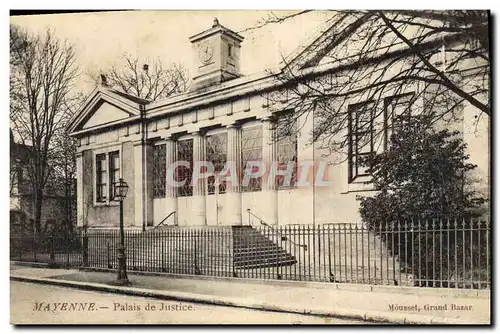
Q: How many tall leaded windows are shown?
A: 5